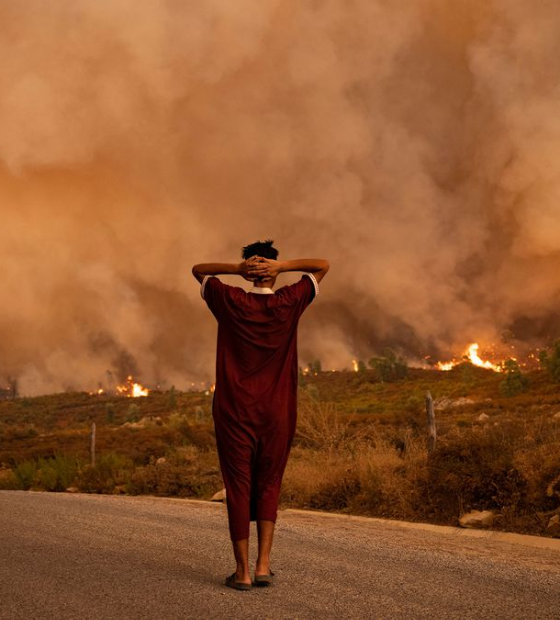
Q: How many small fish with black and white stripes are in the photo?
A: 0